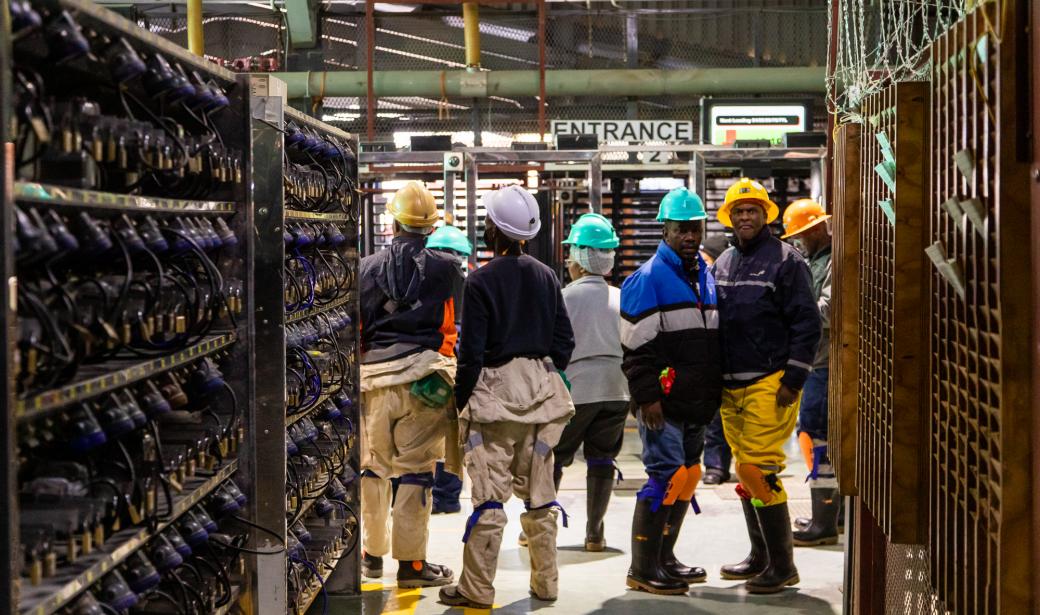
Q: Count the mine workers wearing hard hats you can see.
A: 7